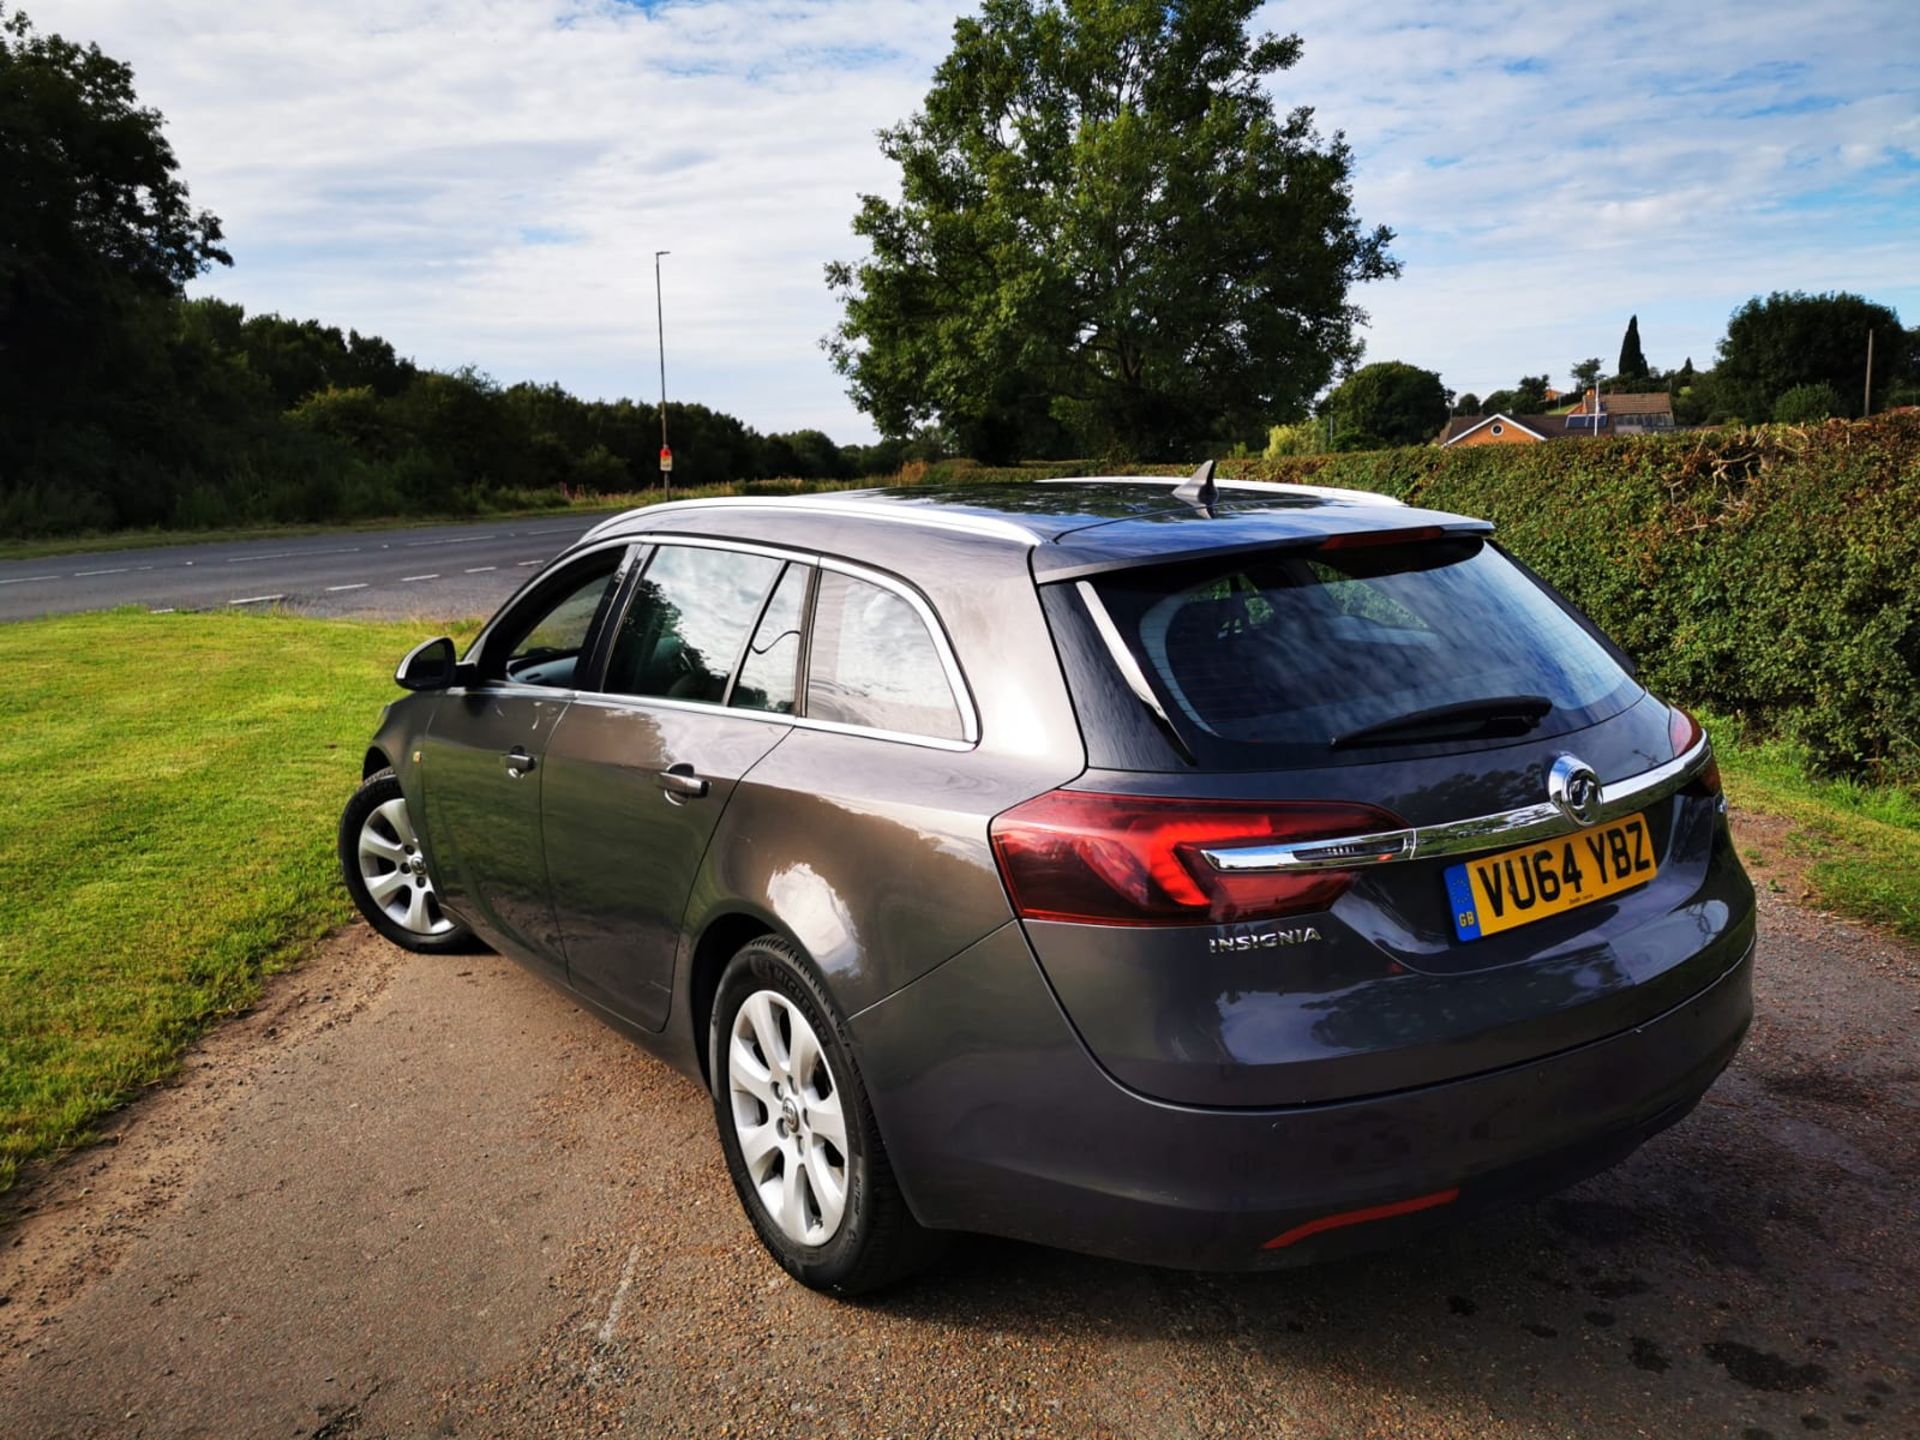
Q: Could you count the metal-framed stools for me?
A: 0